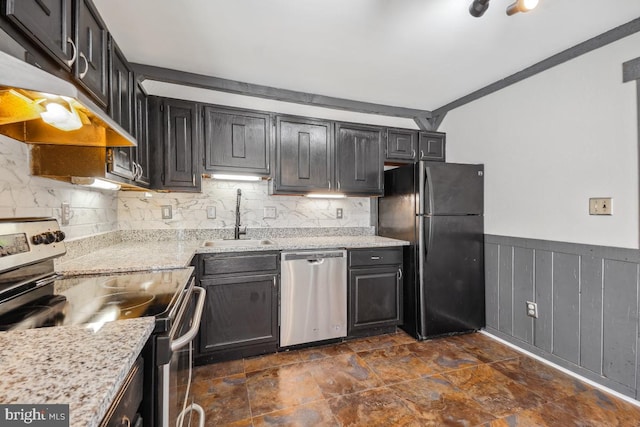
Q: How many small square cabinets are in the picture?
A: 2